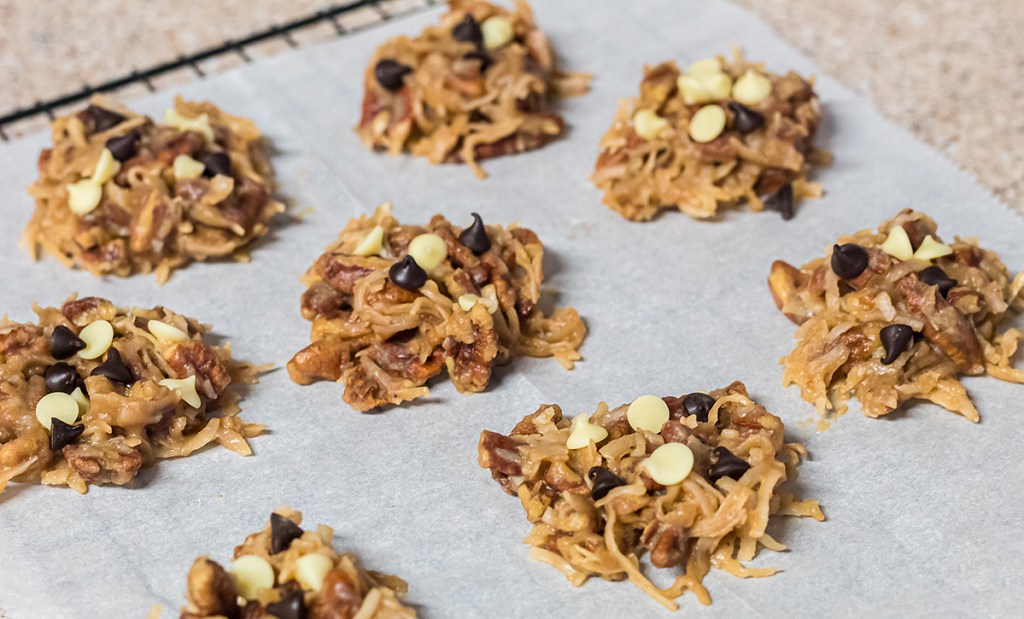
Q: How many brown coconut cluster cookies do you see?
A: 8